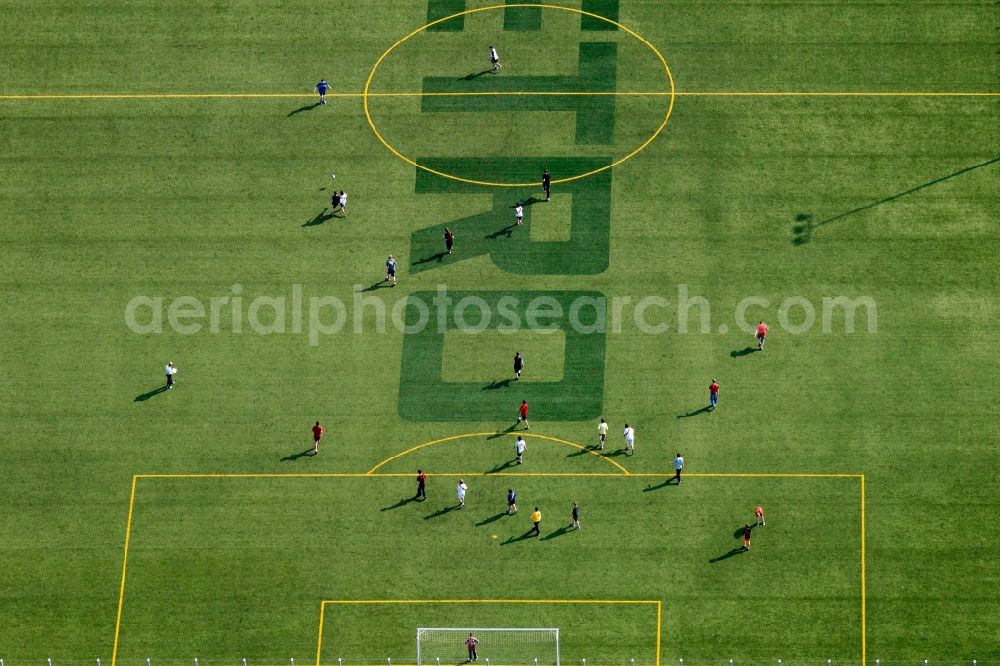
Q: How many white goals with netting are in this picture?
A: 1